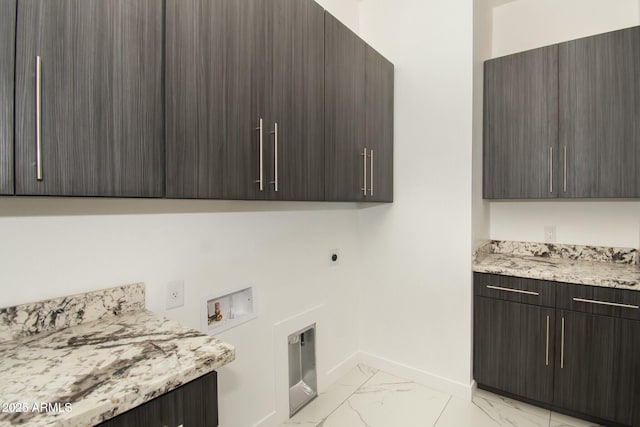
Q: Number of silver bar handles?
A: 11